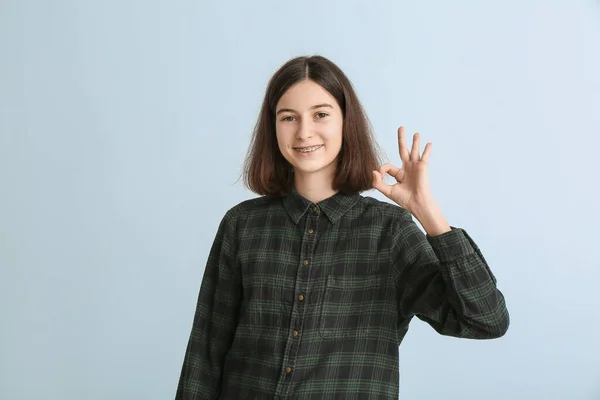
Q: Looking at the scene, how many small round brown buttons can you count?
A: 6